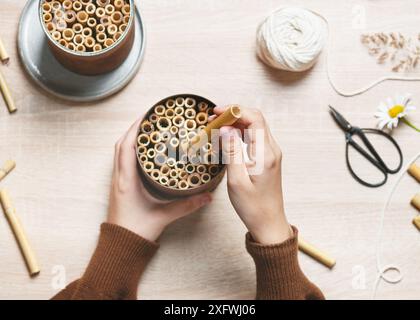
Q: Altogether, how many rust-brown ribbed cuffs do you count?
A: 2